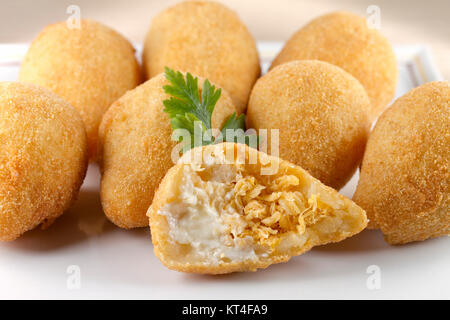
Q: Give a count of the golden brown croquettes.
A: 8